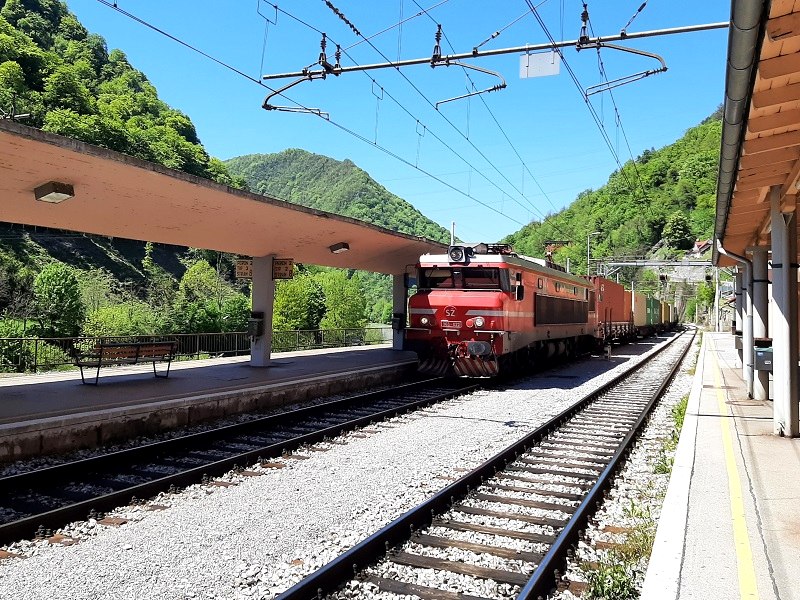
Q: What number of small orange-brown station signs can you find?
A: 2